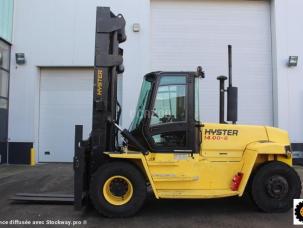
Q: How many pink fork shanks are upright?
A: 0